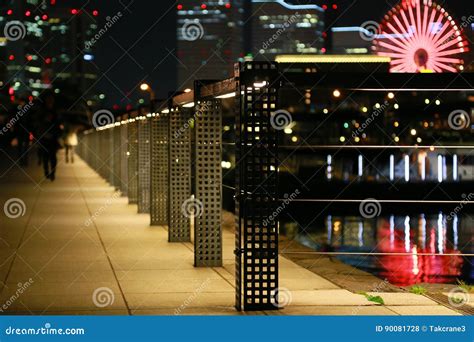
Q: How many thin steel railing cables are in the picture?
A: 4